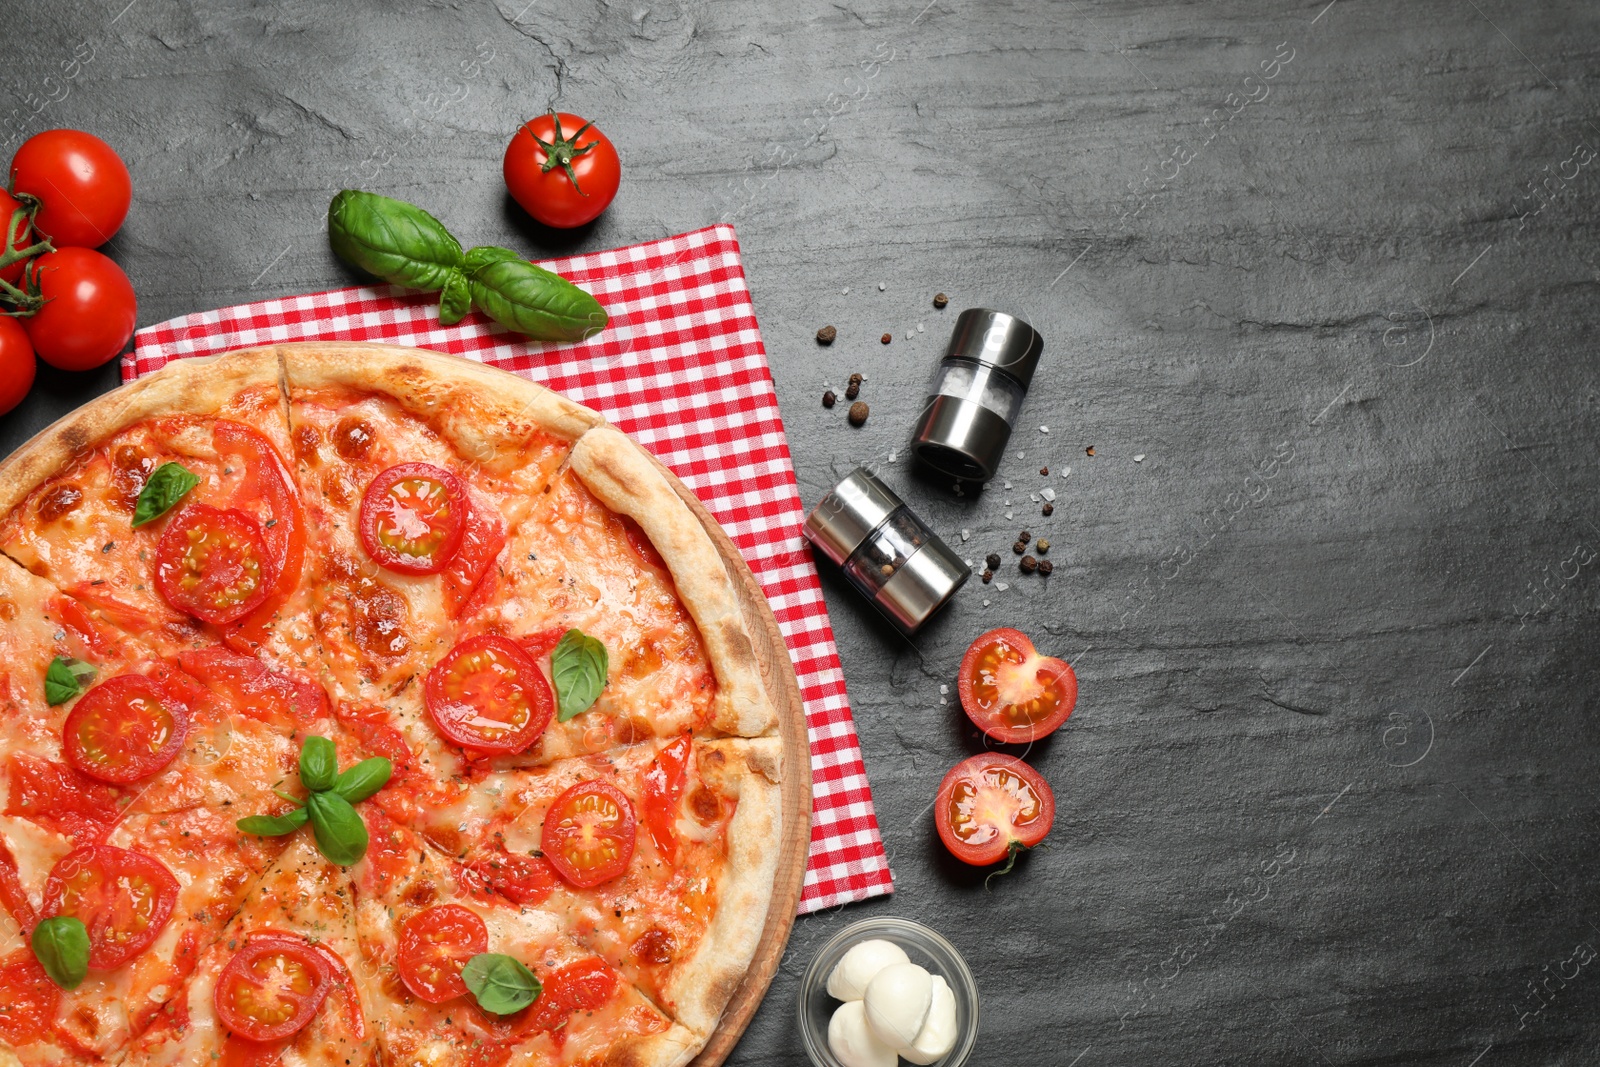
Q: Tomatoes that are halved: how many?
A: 2